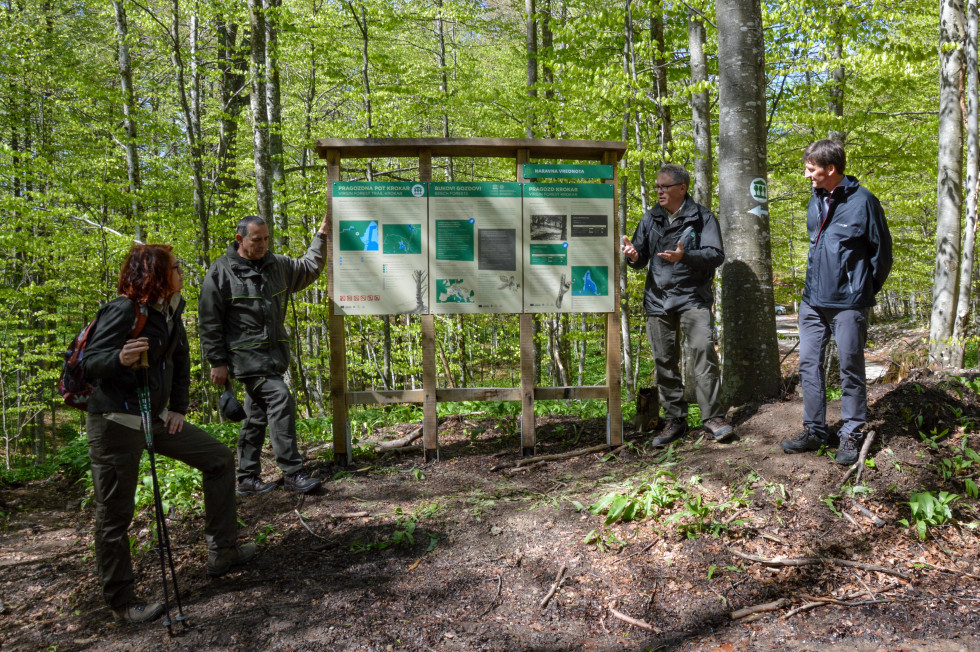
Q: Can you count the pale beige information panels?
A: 3